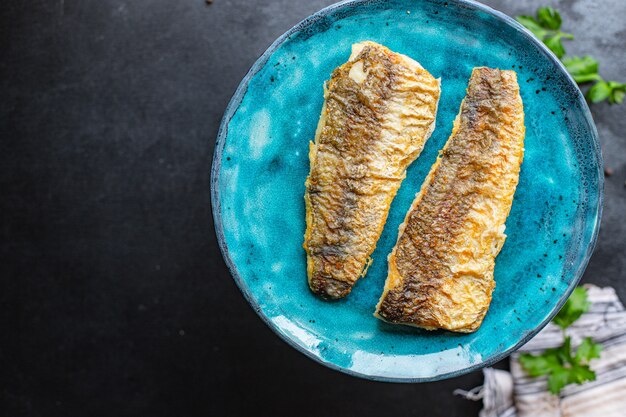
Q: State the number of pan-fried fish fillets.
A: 2